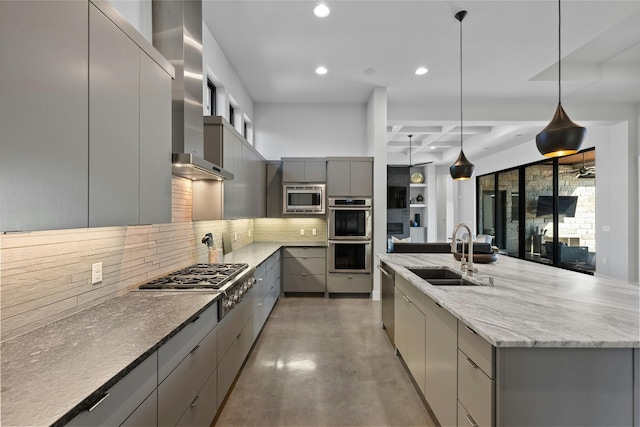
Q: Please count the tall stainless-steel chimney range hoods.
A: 1